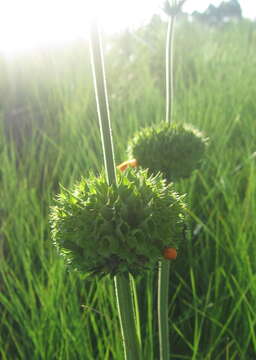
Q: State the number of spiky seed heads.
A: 2